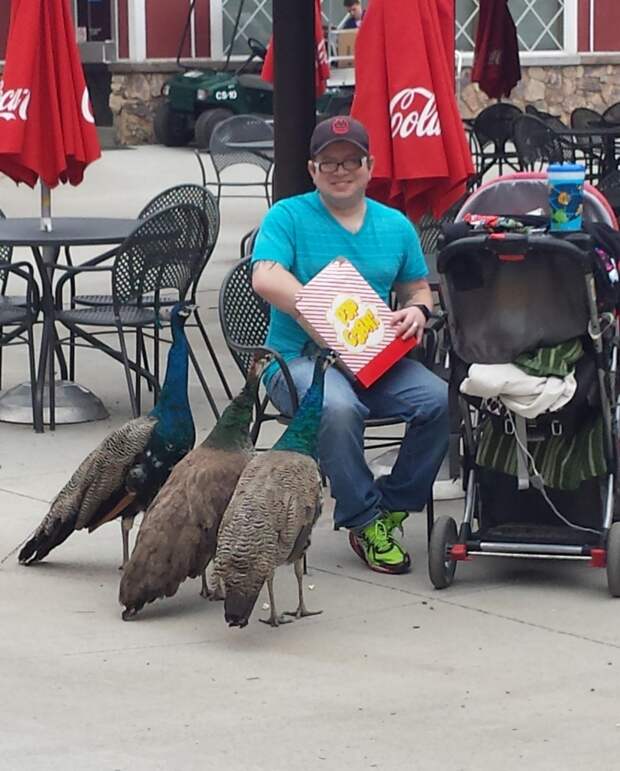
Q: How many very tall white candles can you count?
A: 0